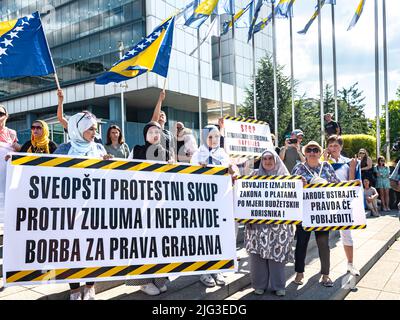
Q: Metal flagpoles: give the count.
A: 10